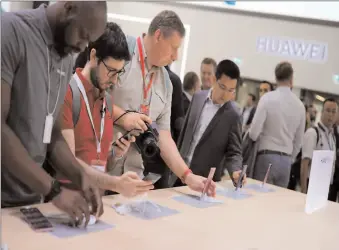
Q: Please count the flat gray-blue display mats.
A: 5